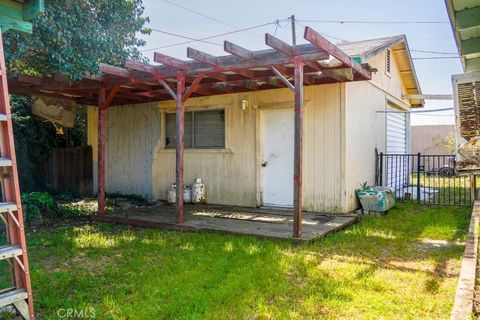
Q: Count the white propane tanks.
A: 3